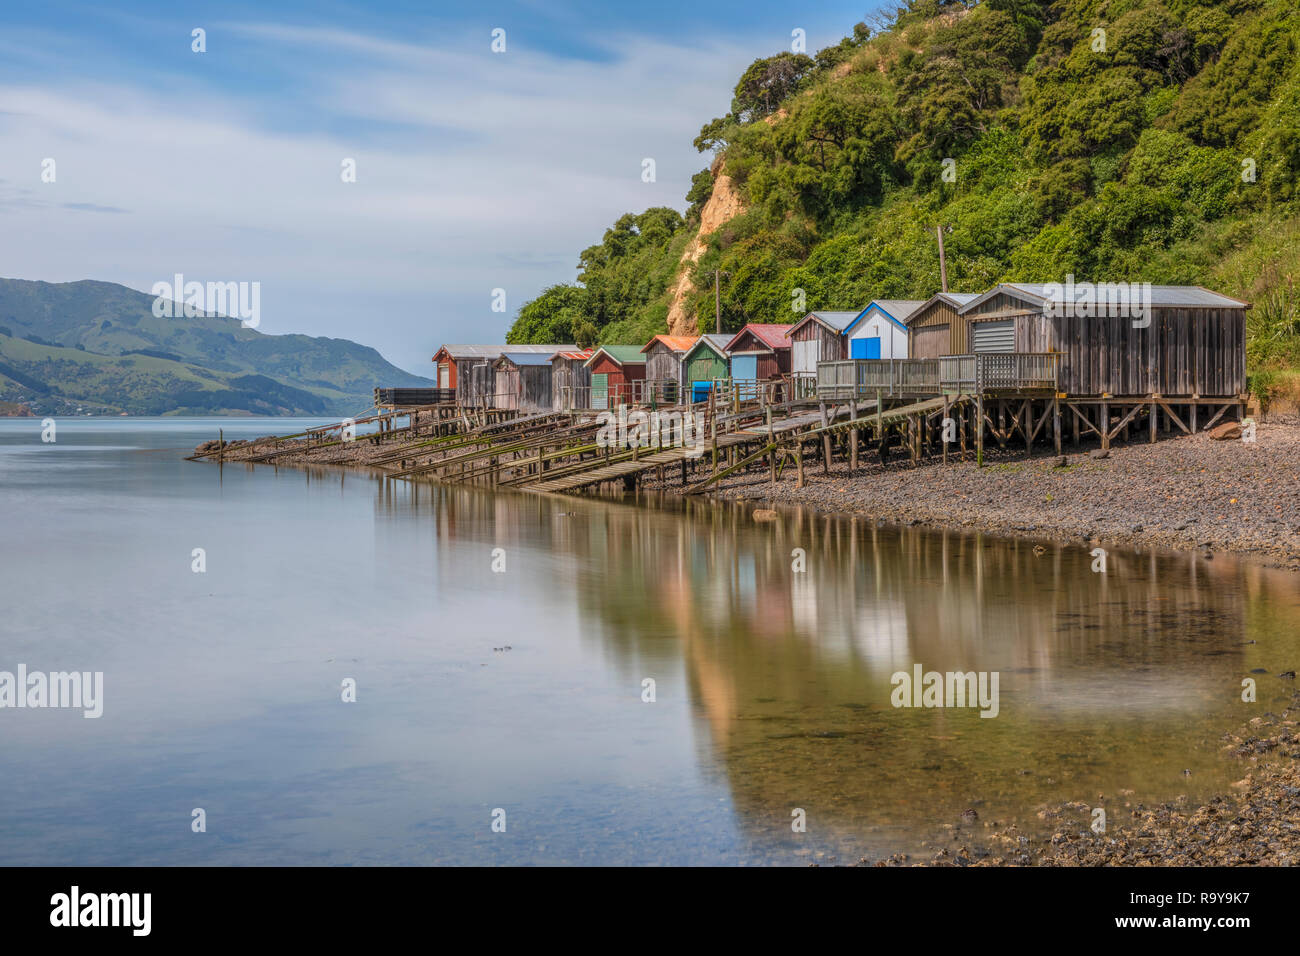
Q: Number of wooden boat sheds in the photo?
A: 11